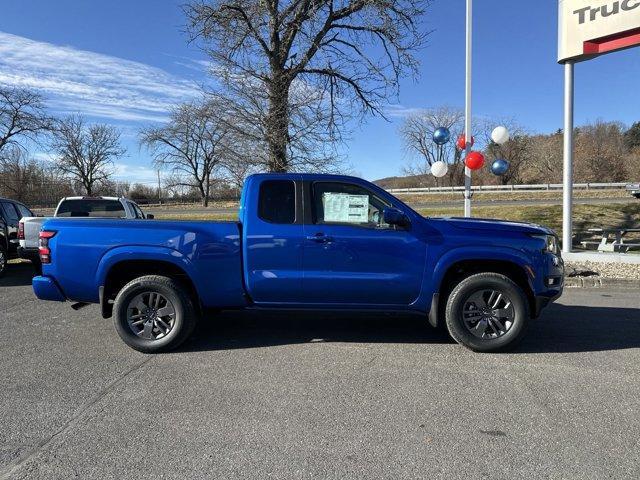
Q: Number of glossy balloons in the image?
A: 6